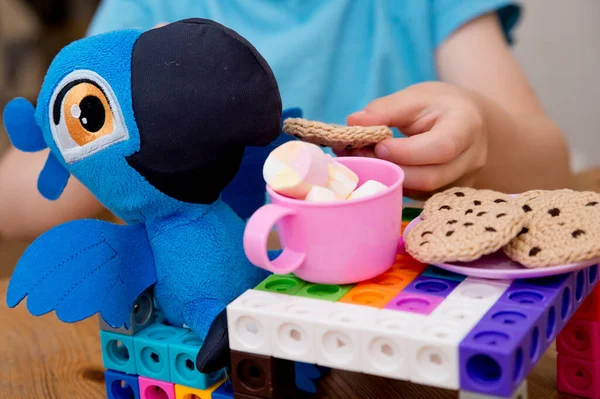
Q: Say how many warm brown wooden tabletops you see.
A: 1